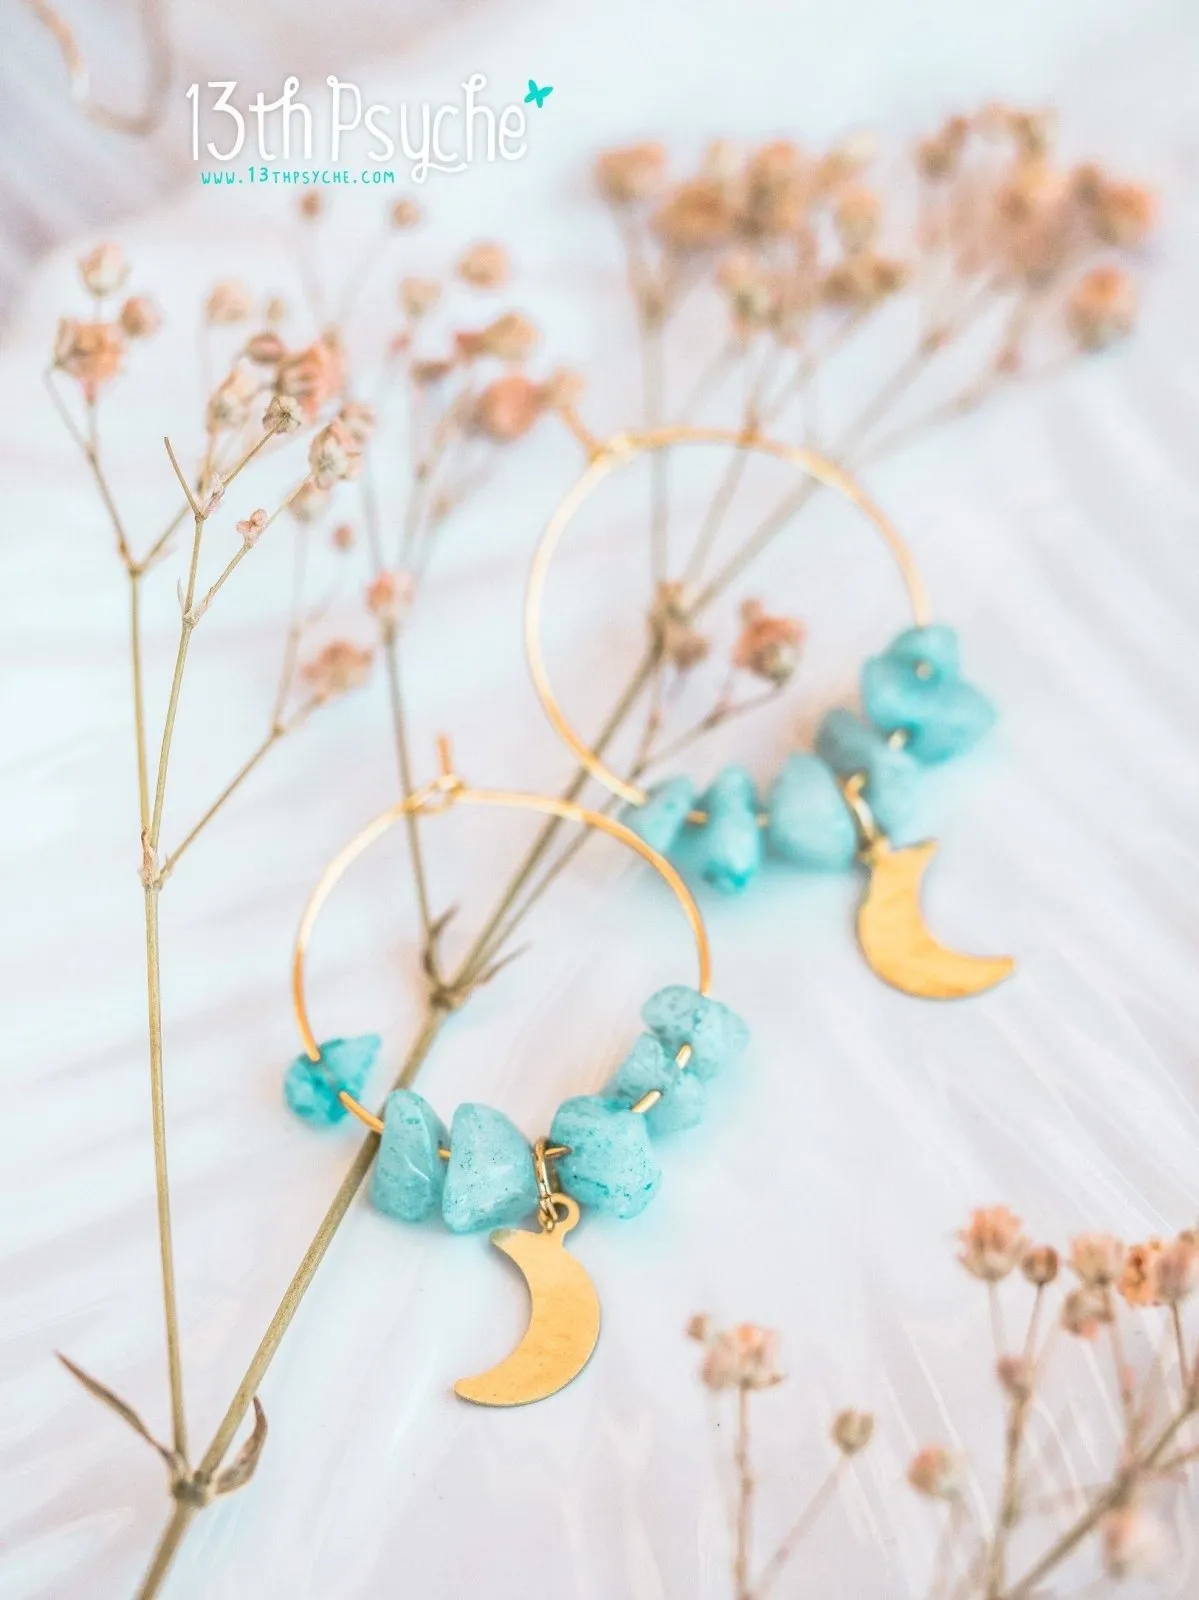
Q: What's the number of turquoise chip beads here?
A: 12